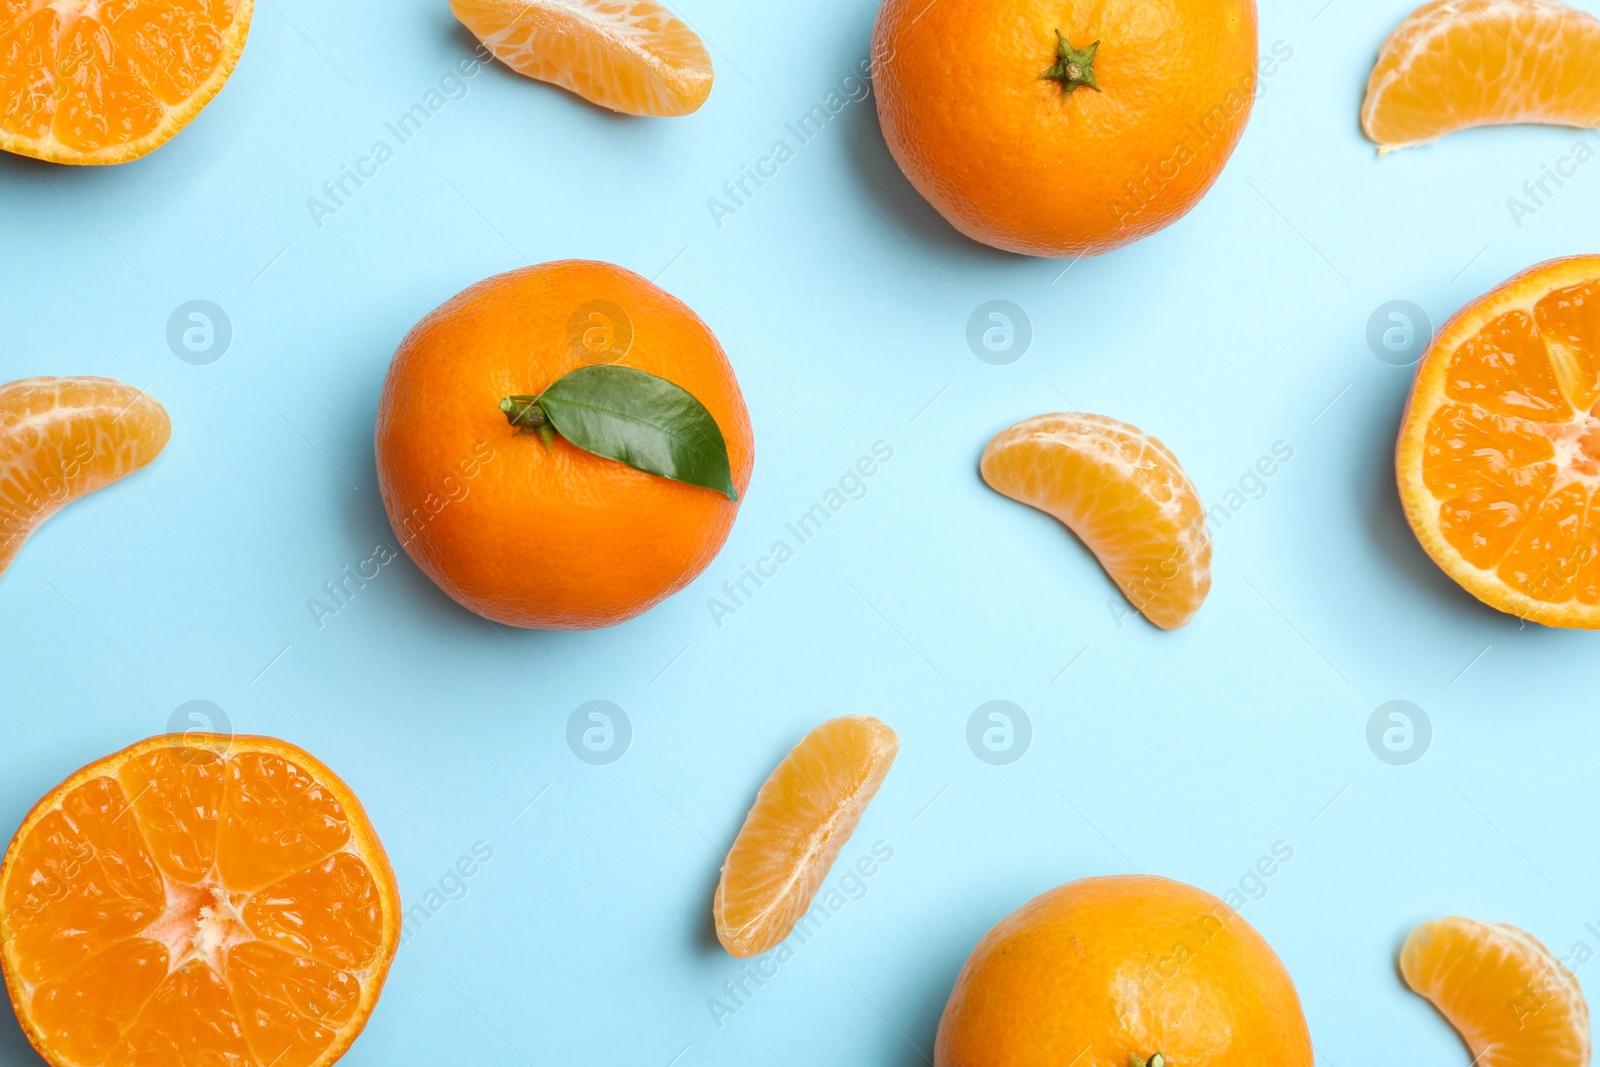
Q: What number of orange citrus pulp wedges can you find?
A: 6